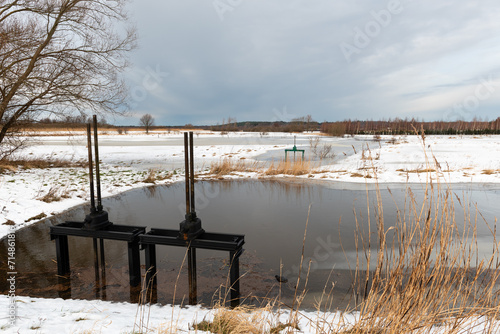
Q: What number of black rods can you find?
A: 4